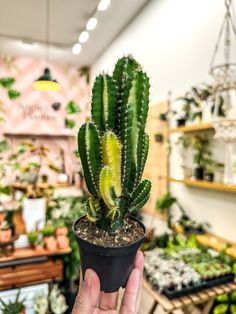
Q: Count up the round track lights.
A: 4